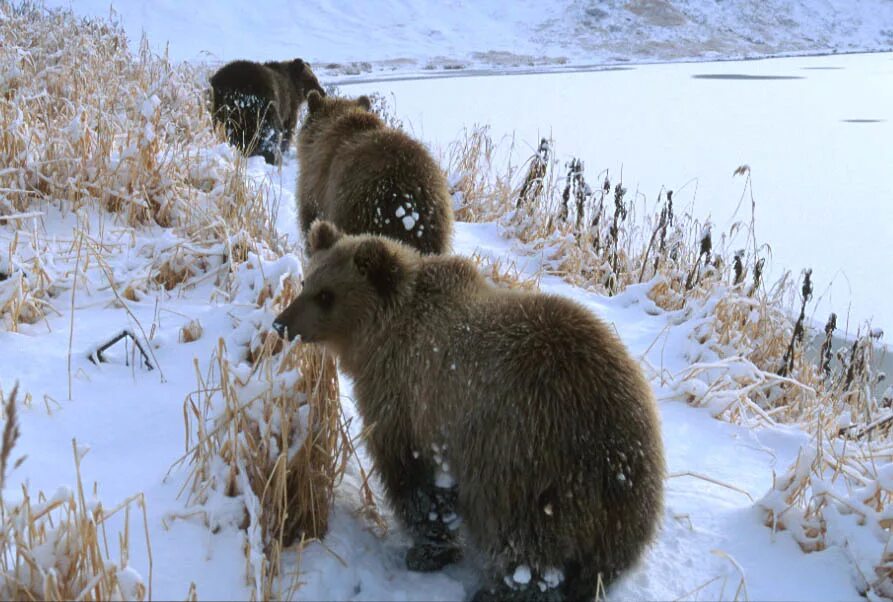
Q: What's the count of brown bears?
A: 3